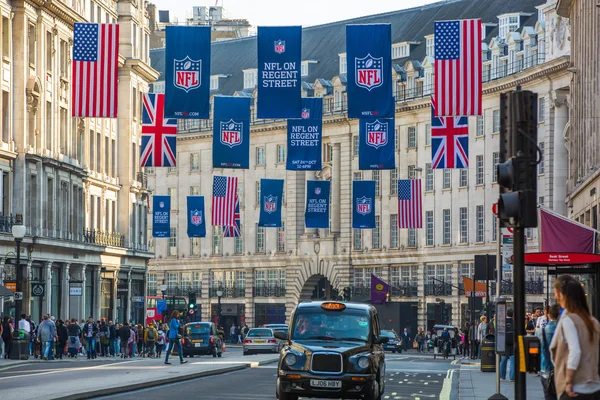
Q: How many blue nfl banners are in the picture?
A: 11